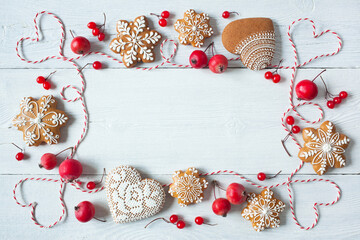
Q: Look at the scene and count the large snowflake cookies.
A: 3